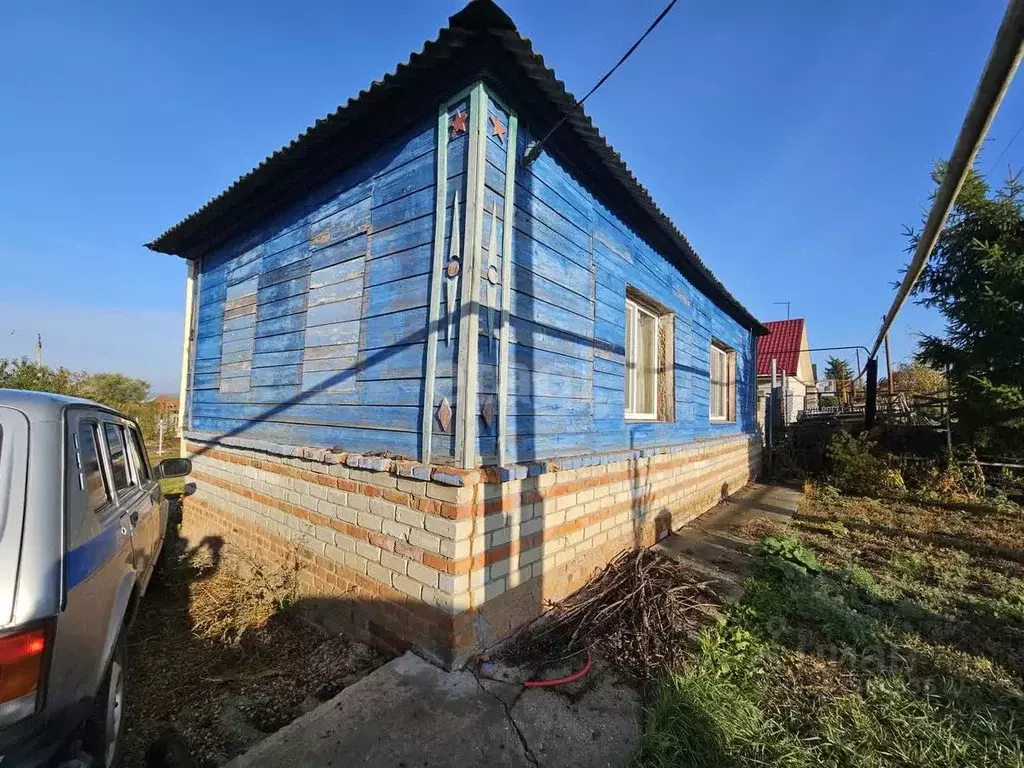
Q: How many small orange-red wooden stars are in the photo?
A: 2